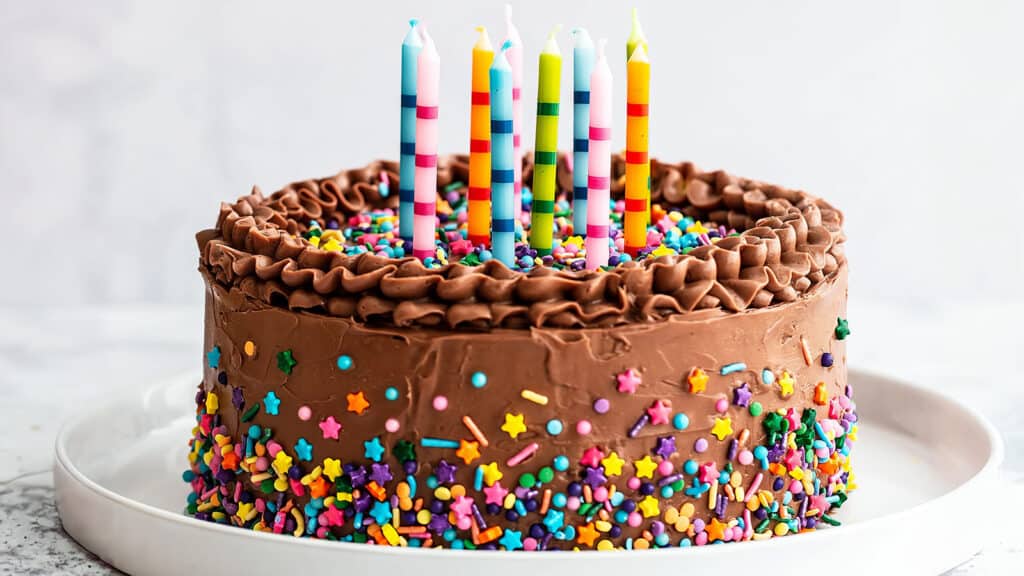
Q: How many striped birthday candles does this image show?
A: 10